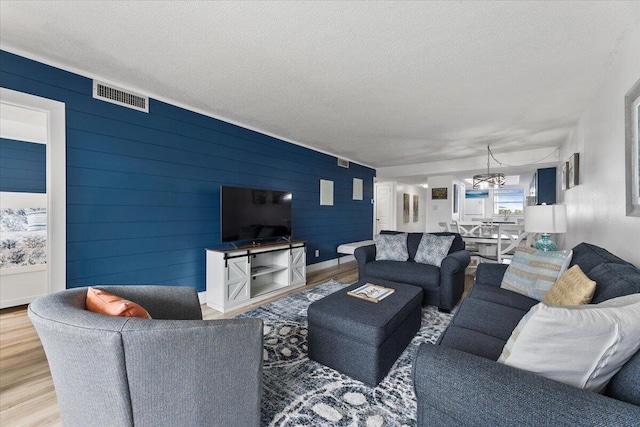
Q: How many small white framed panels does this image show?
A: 2